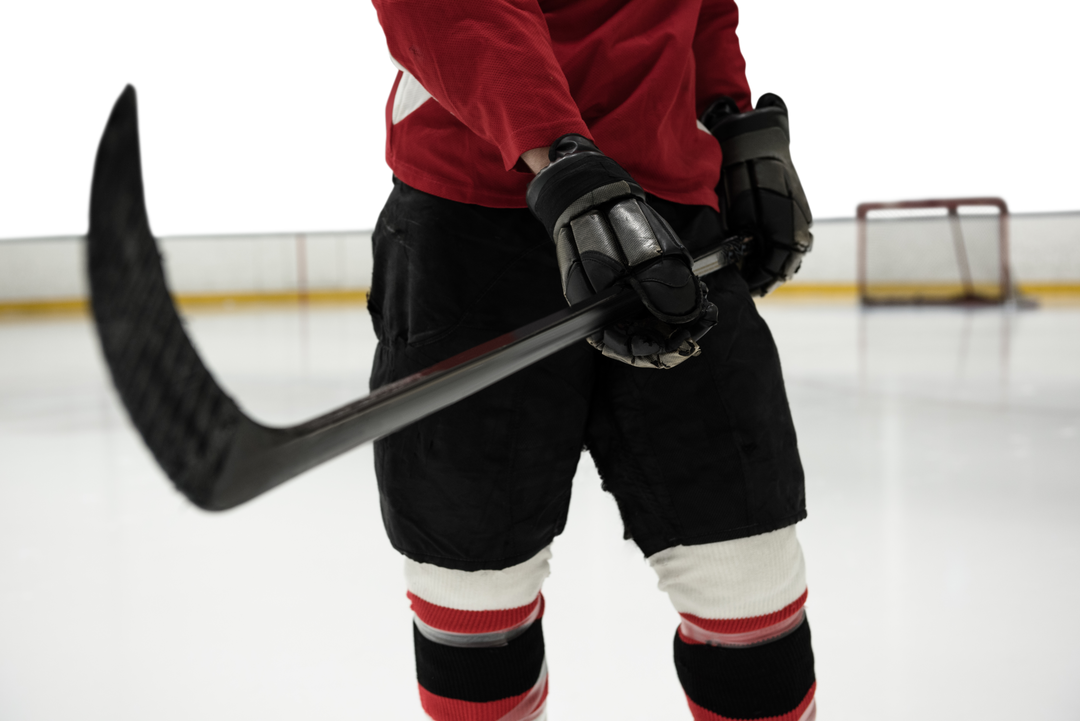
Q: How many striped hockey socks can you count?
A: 2